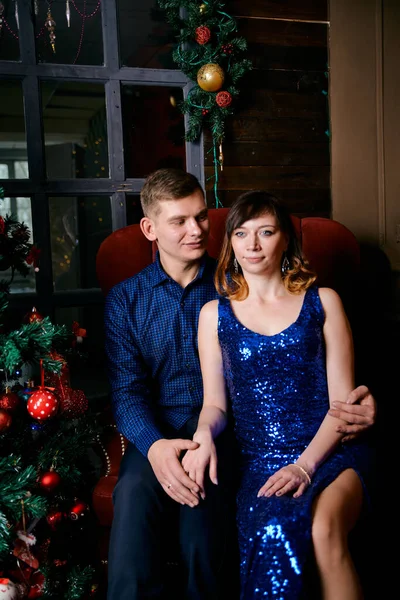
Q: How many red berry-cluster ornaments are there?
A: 2